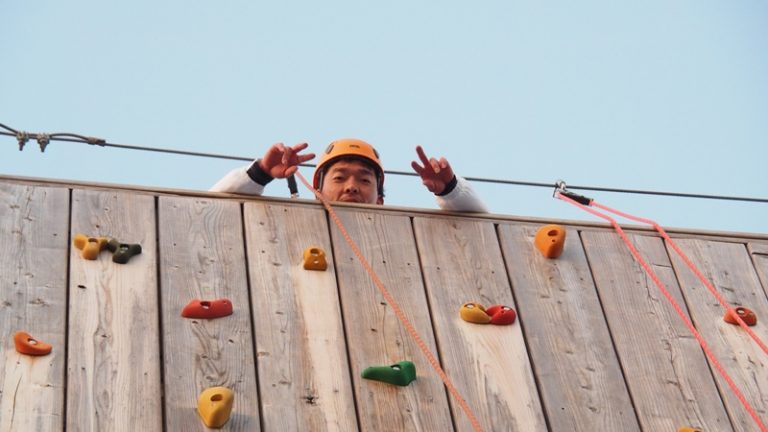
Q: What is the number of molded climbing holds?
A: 12